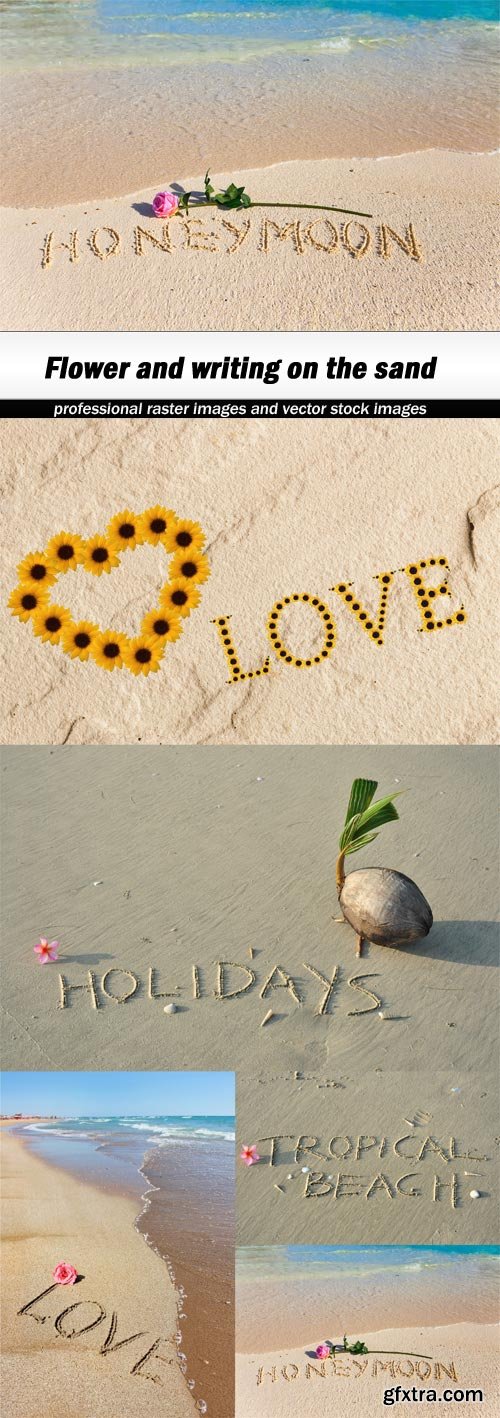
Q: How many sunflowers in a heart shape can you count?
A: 14